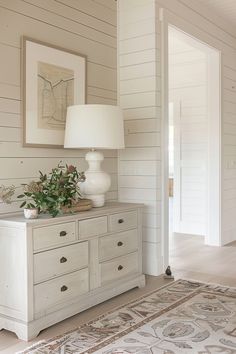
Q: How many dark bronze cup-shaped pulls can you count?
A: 6